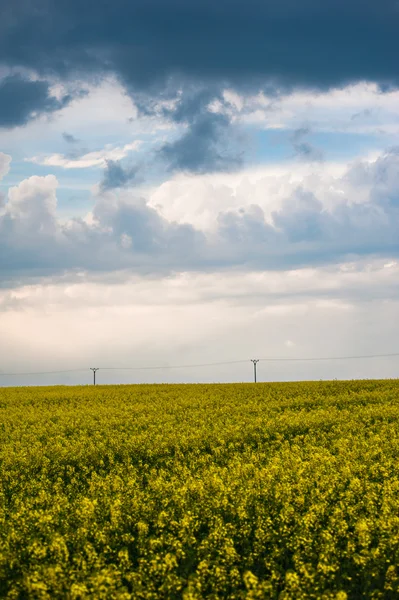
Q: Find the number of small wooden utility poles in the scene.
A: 2